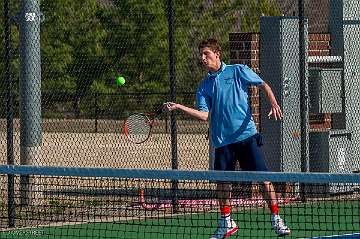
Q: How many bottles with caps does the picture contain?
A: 0